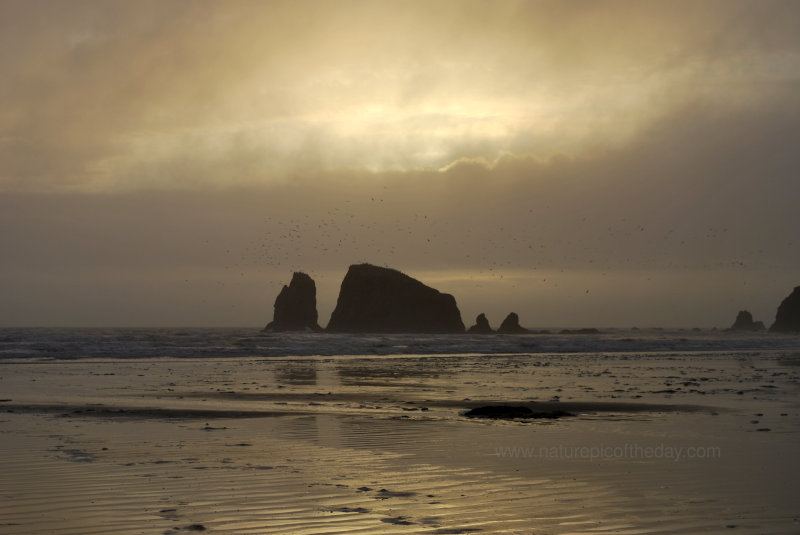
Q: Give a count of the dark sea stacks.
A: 6